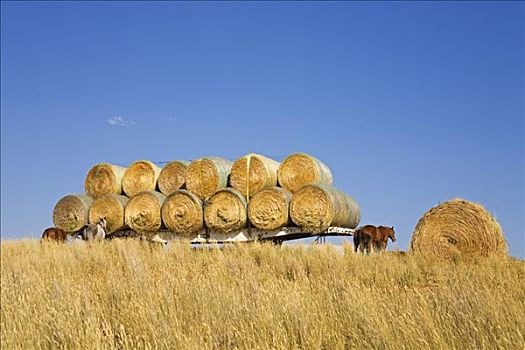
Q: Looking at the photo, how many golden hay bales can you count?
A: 14